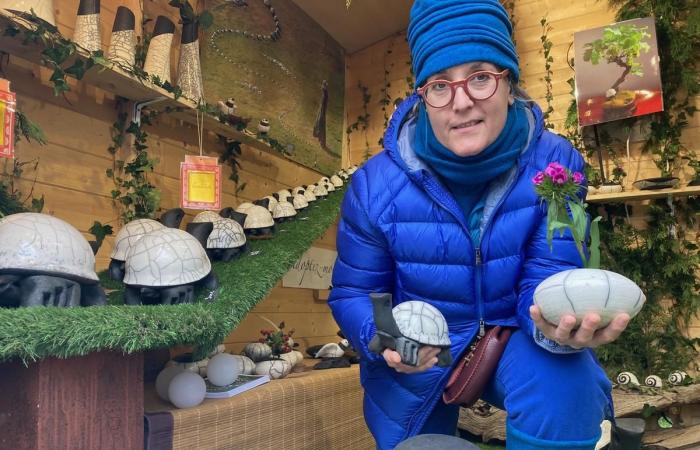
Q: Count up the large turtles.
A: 3